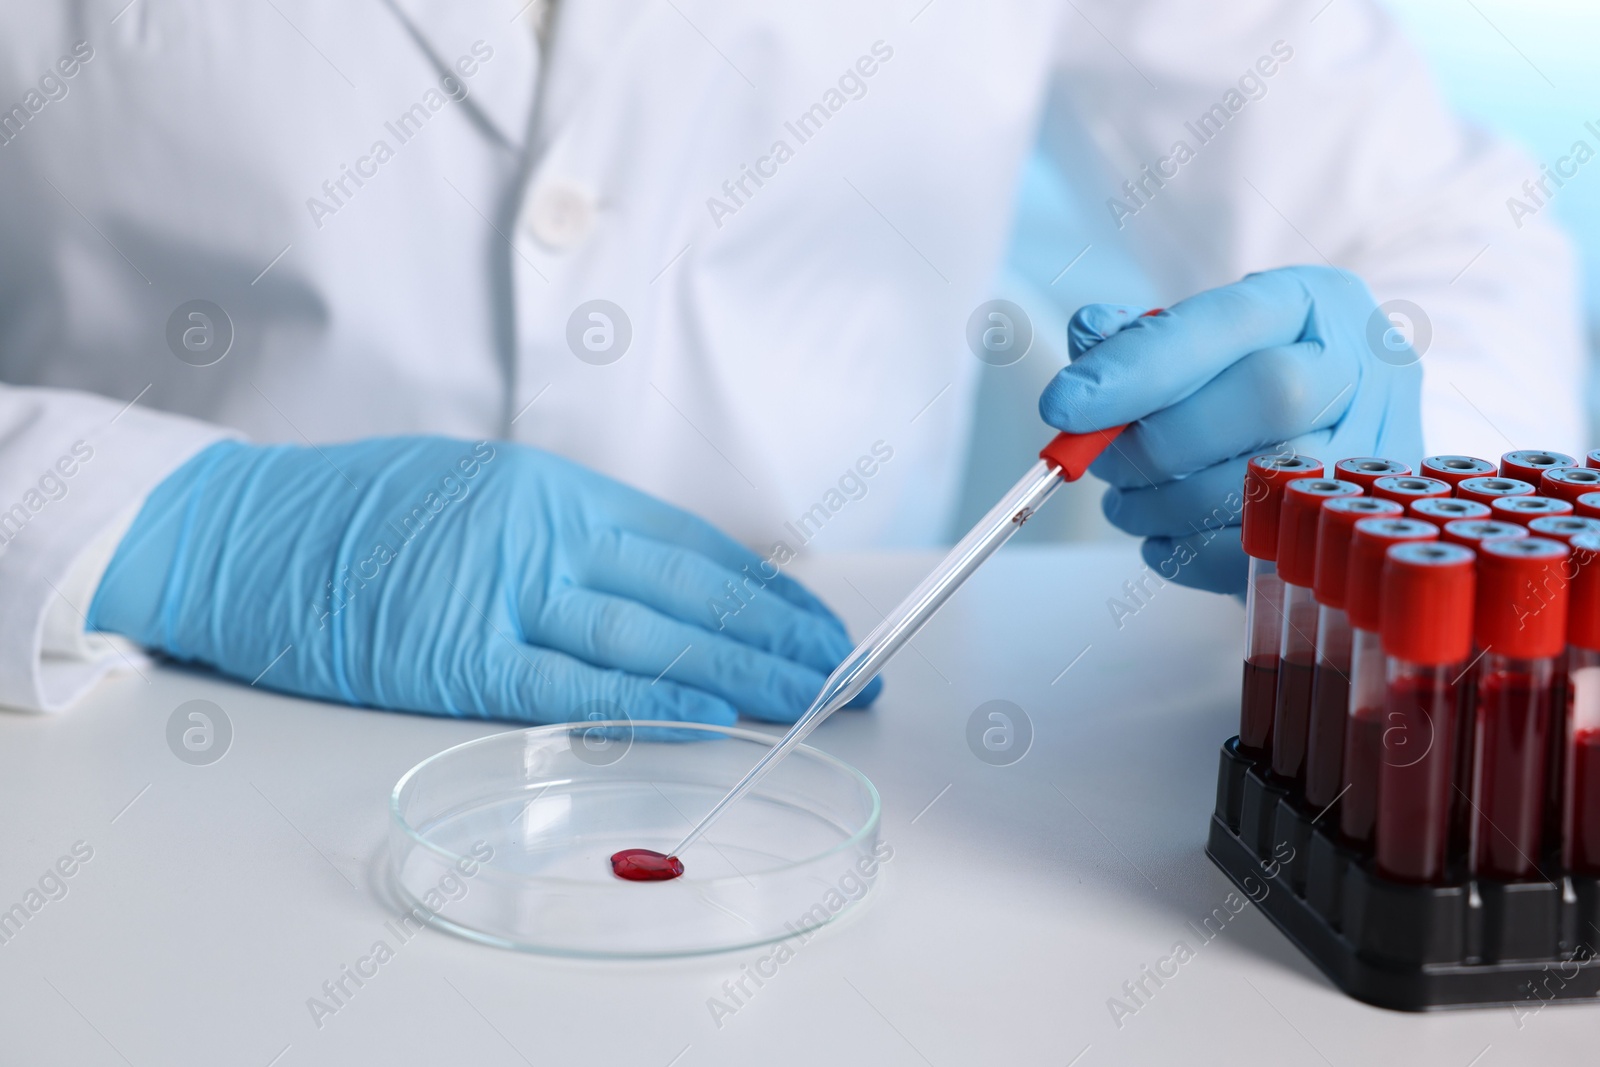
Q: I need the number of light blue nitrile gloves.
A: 2